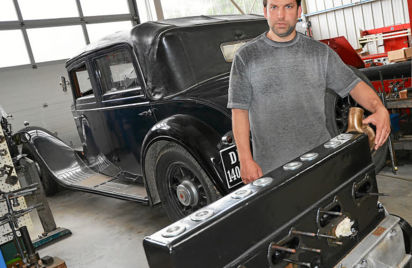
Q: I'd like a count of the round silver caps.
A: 8